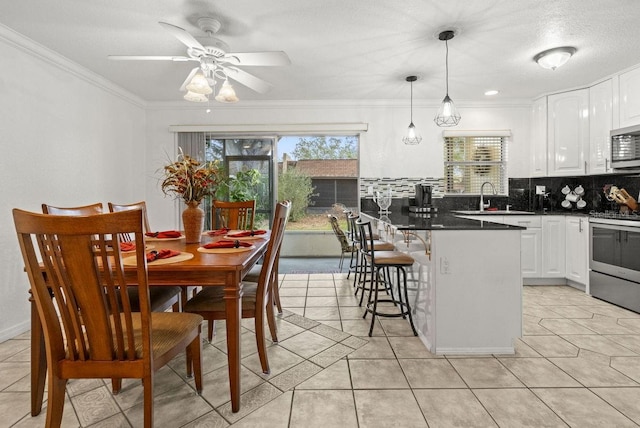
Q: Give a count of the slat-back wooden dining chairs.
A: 6